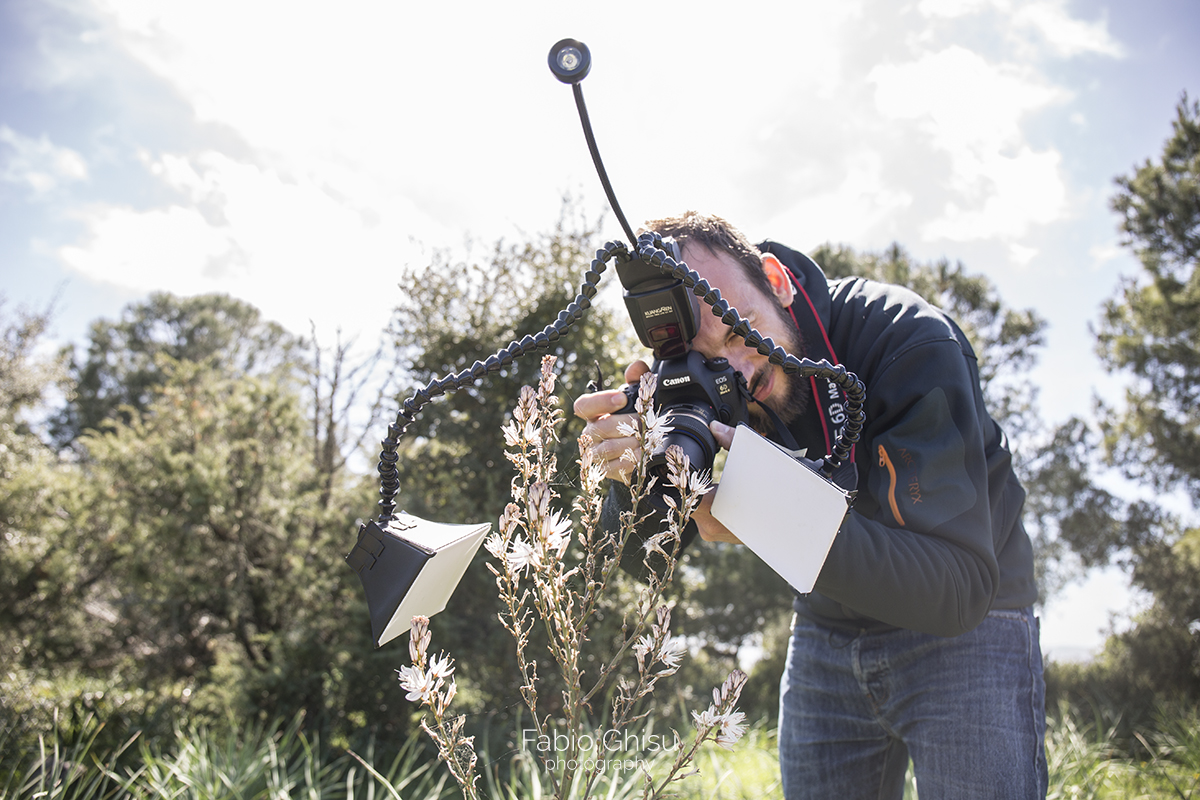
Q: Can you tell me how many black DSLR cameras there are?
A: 1